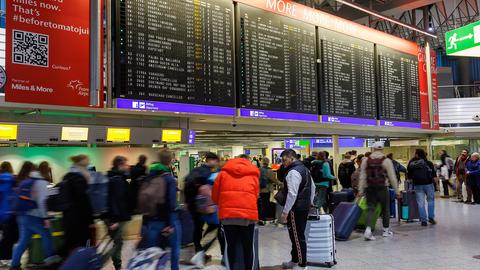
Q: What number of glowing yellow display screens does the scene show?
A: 4